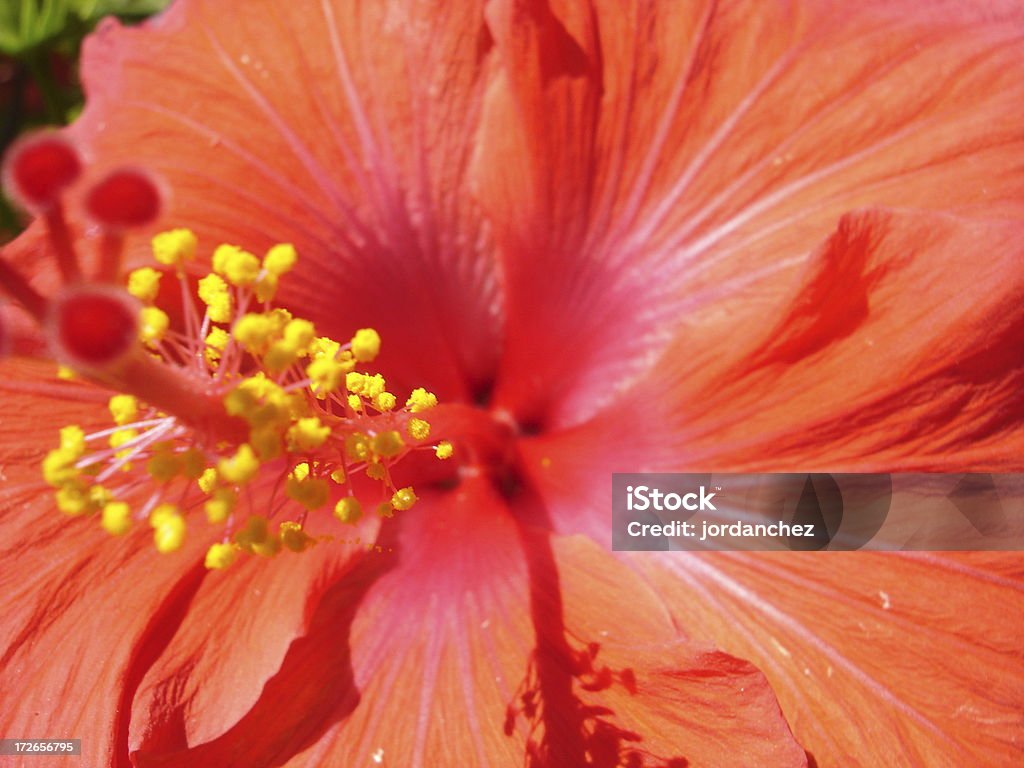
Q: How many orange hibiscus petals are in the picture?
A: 5